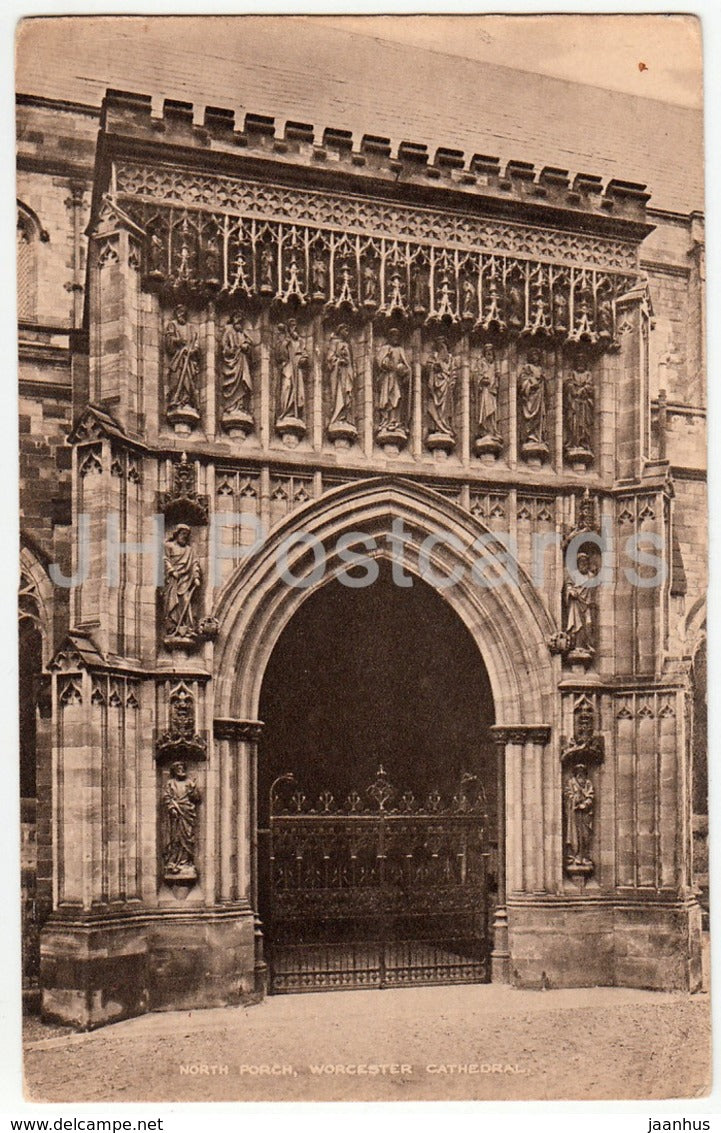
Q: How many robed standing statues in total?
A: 13